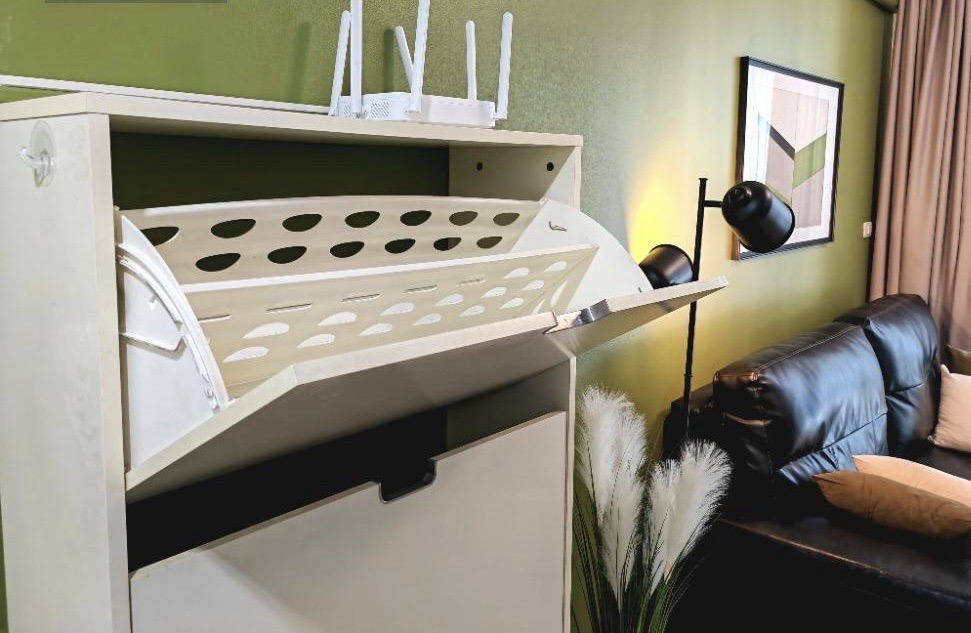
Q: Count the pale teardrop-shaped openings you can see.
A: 14